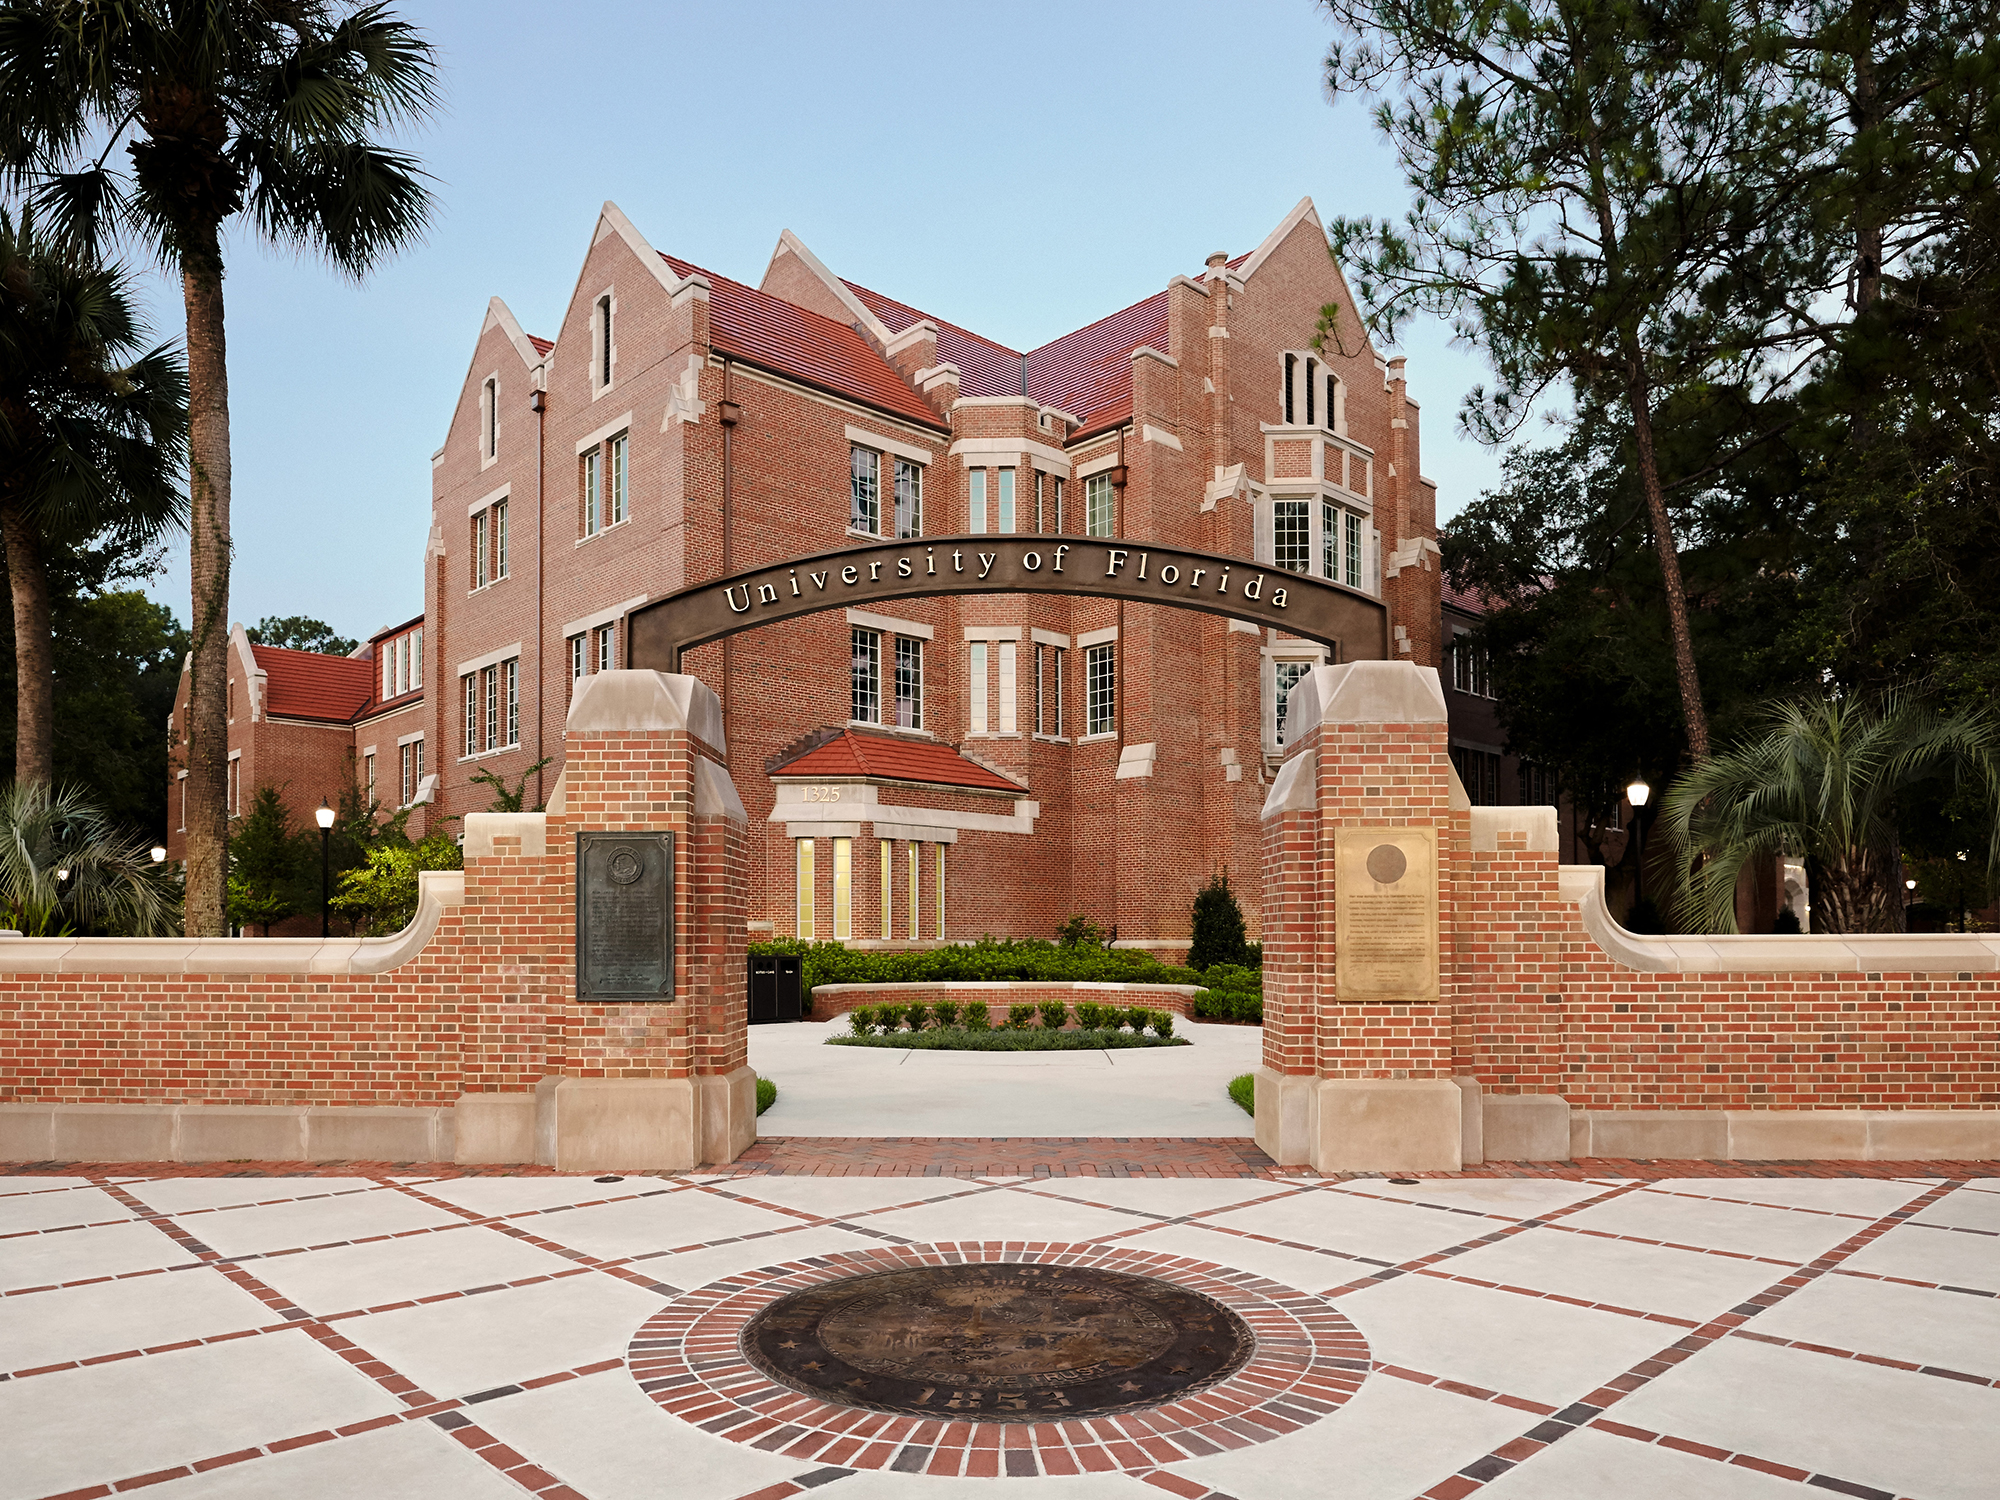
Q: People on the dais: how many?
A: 0